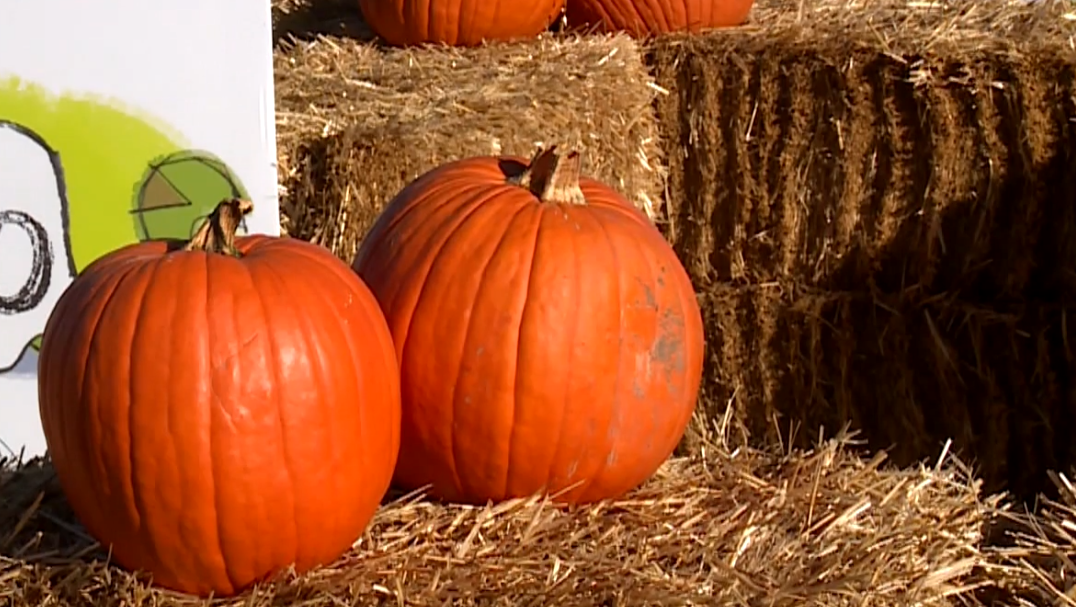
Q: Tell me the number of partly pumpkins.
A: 2